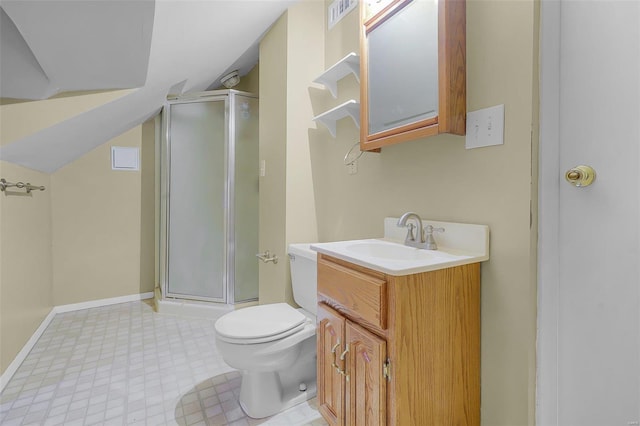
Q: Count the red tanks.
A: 0